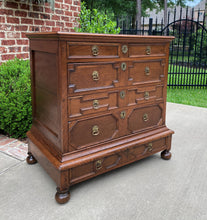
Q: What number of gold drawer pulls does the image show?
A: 10